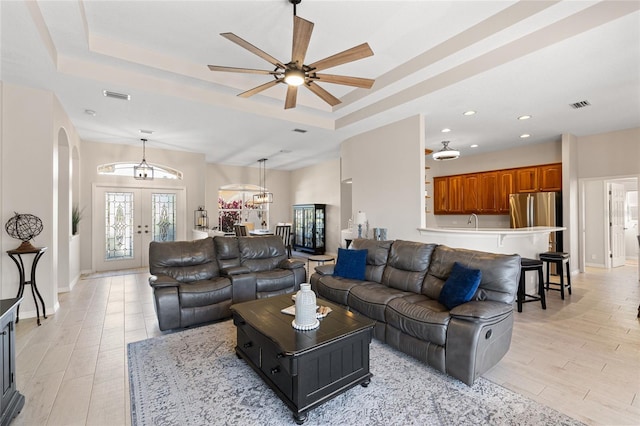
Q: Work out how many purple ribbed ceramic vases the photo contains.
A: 0